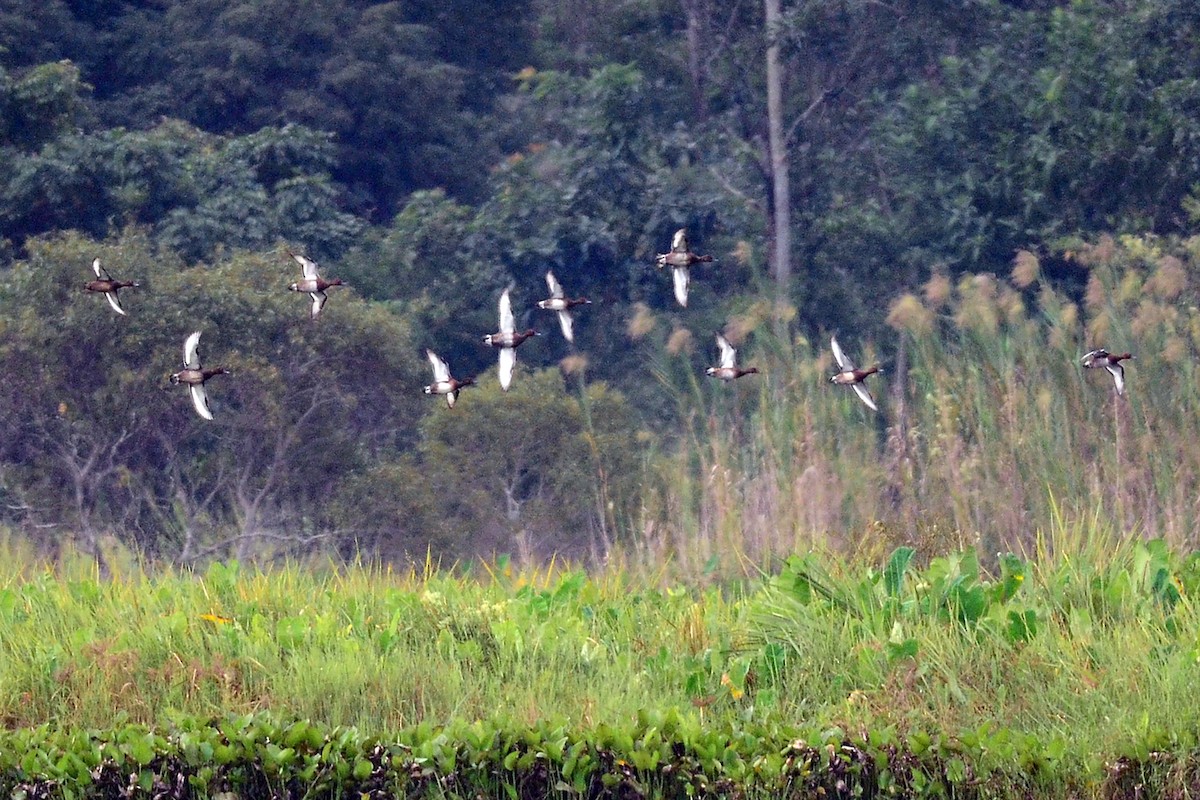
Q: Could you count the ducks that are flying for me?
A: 10